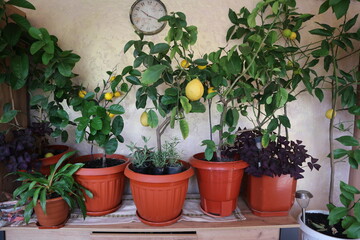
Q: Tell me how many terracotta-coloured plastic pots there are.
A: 6